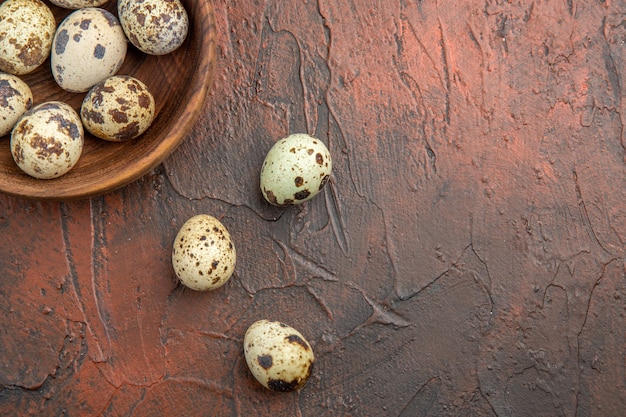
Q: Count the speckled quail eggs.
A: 10